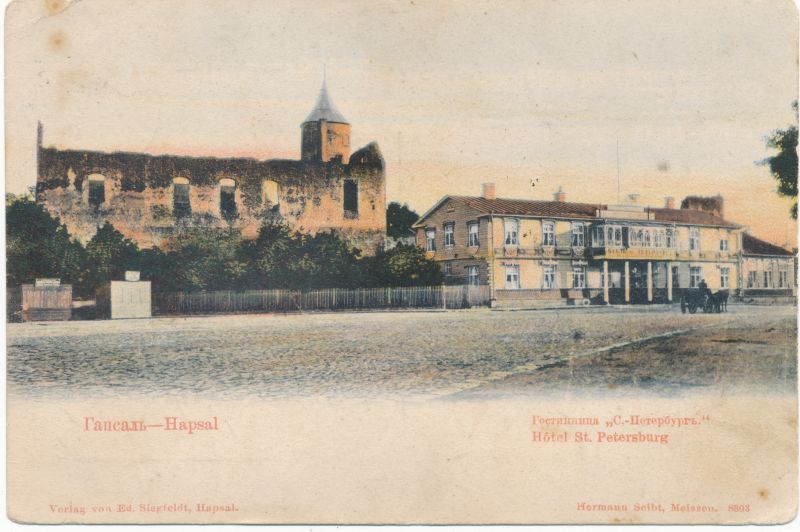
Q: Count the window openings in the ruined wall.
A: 5